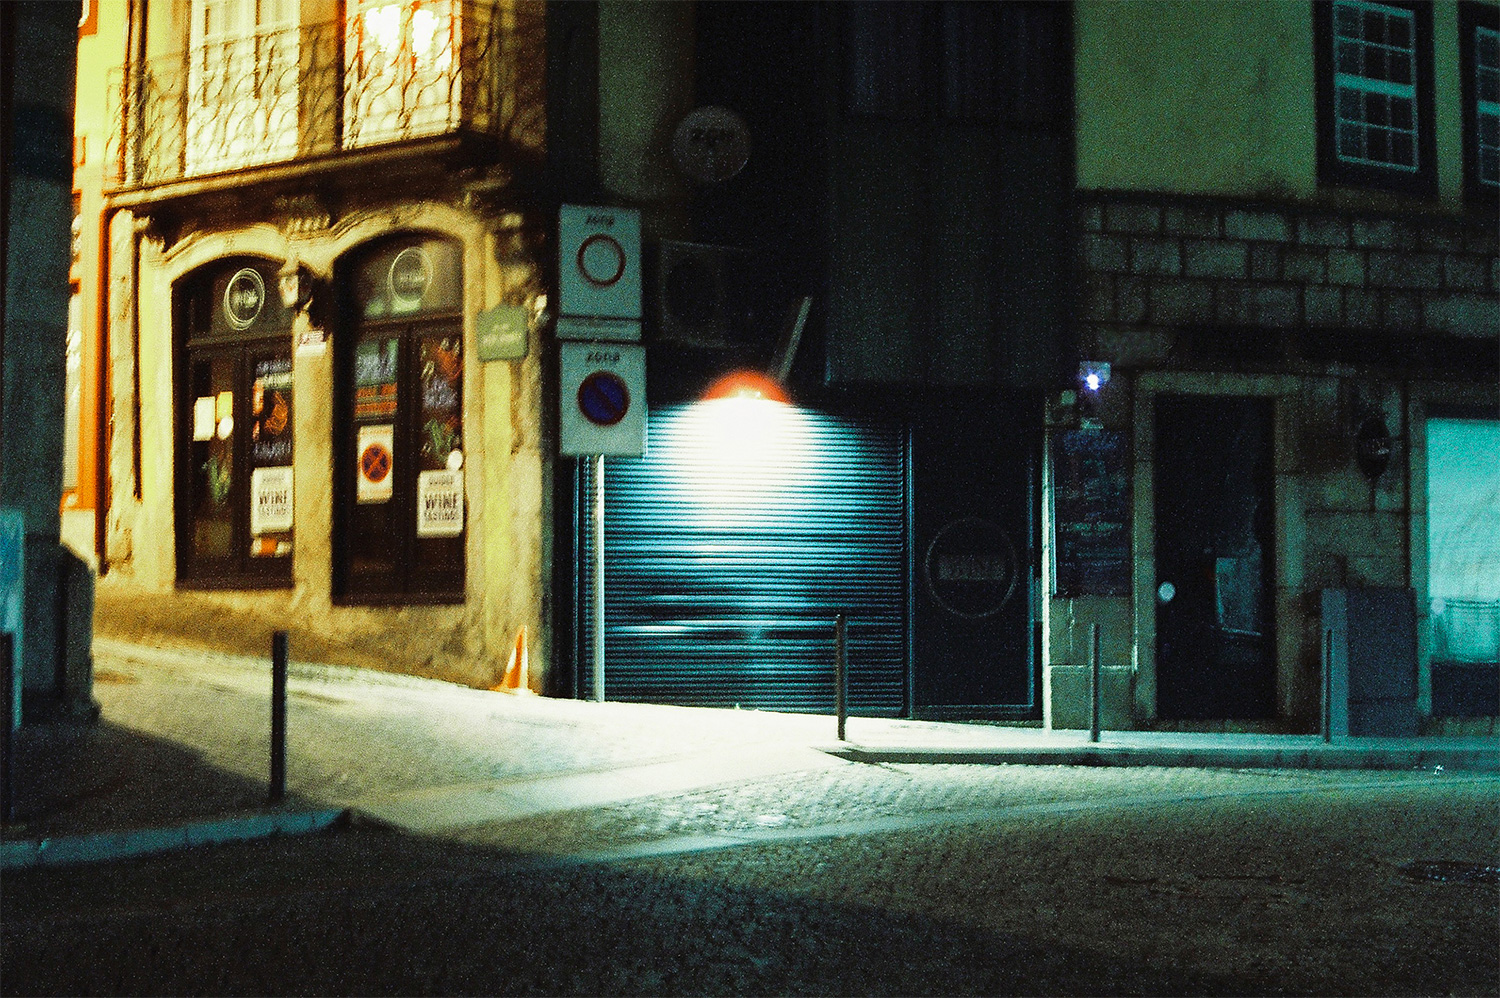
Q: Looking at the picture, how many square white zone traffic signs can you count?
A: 2